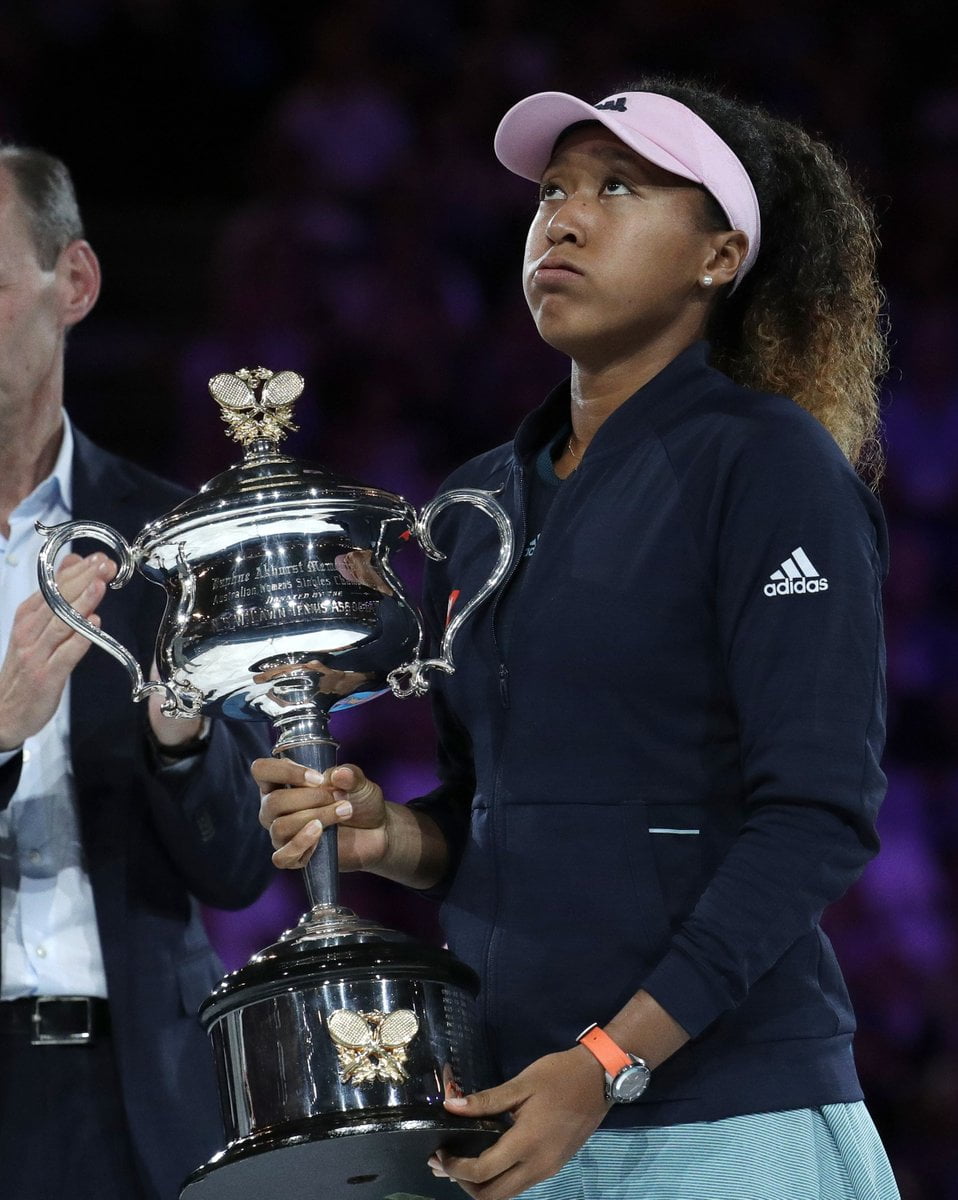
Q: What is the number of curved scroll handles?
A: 2